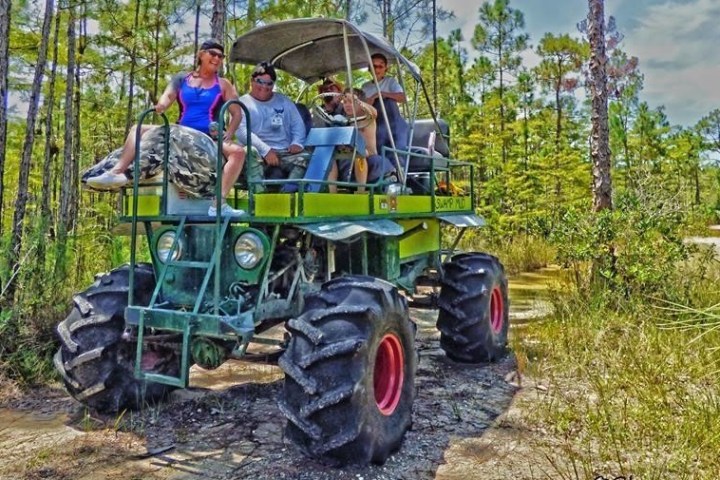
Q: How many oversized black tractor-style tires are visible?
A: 3